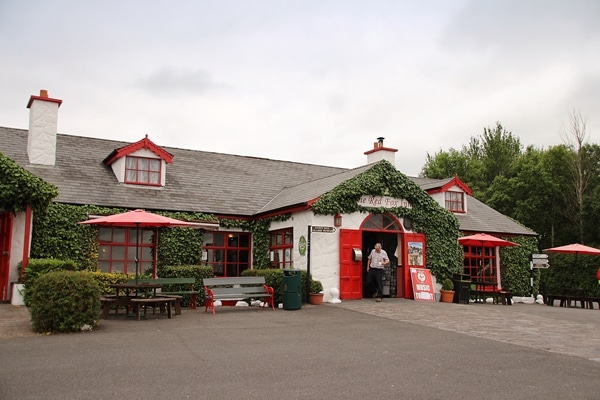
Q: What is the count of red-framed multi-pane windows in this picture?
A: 6